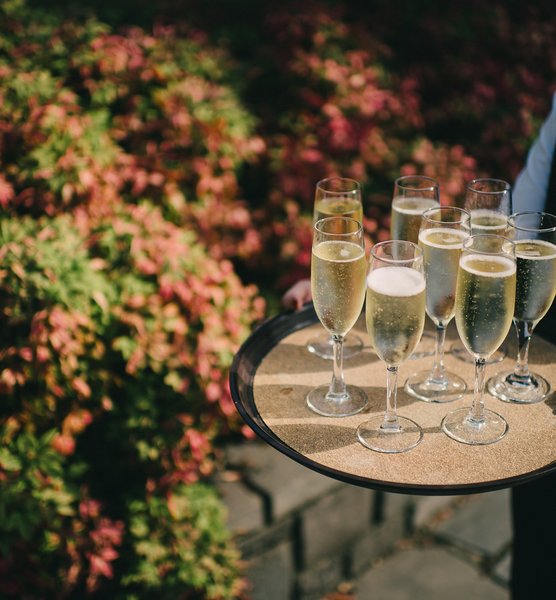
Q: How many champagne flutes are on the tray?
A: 8